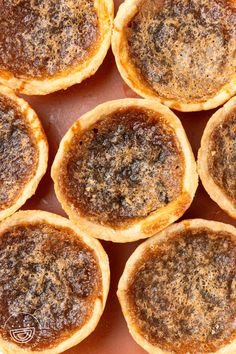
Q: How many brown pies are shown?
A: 7